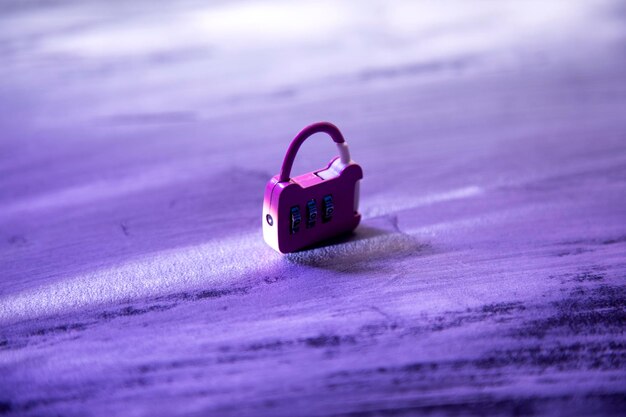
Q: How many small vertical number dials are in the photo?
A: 3